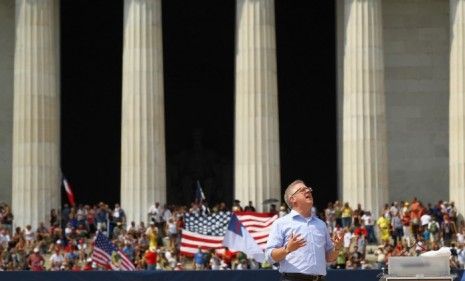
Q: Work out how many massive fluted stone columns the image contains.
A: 5